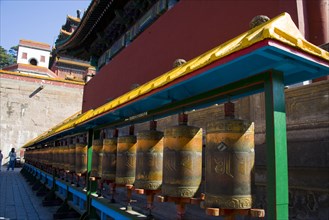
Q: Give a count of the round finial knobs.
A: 3